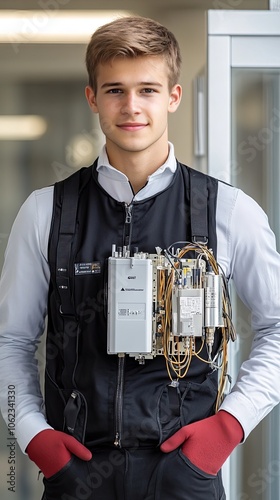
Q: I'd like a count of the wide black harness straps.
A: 2